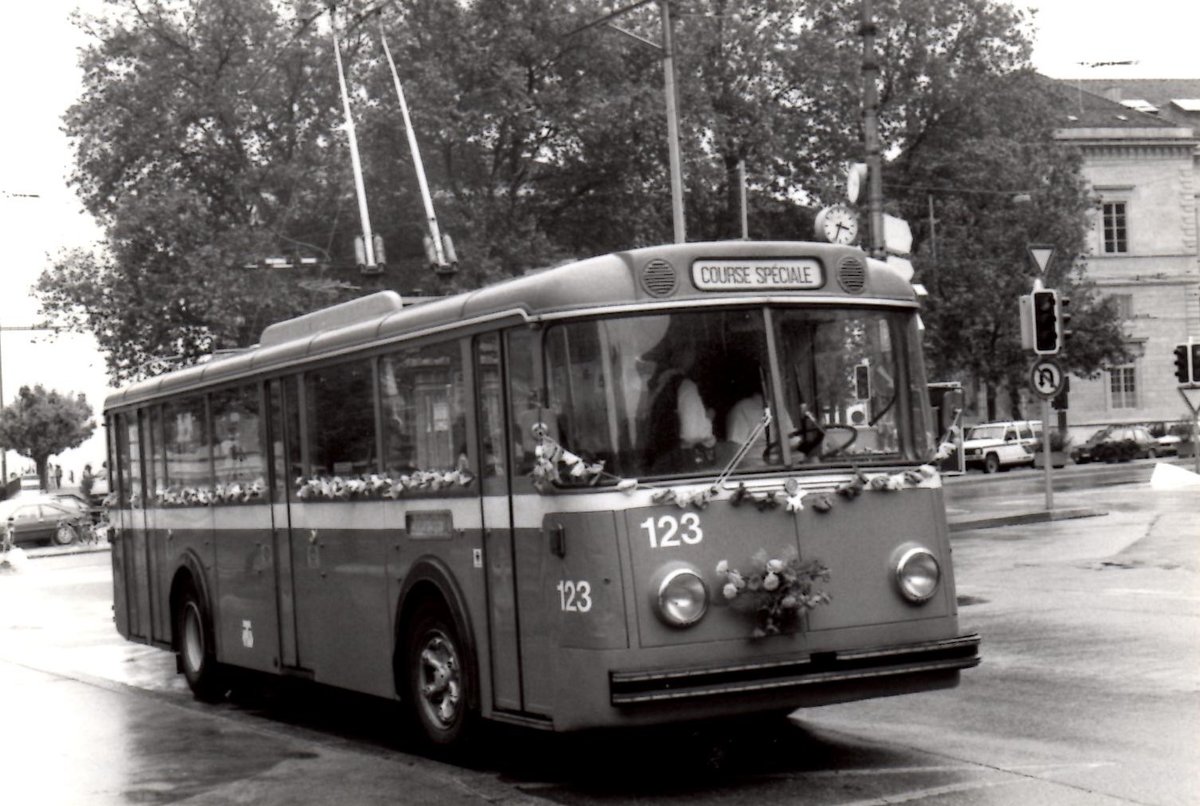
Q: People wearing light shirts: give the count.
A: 2